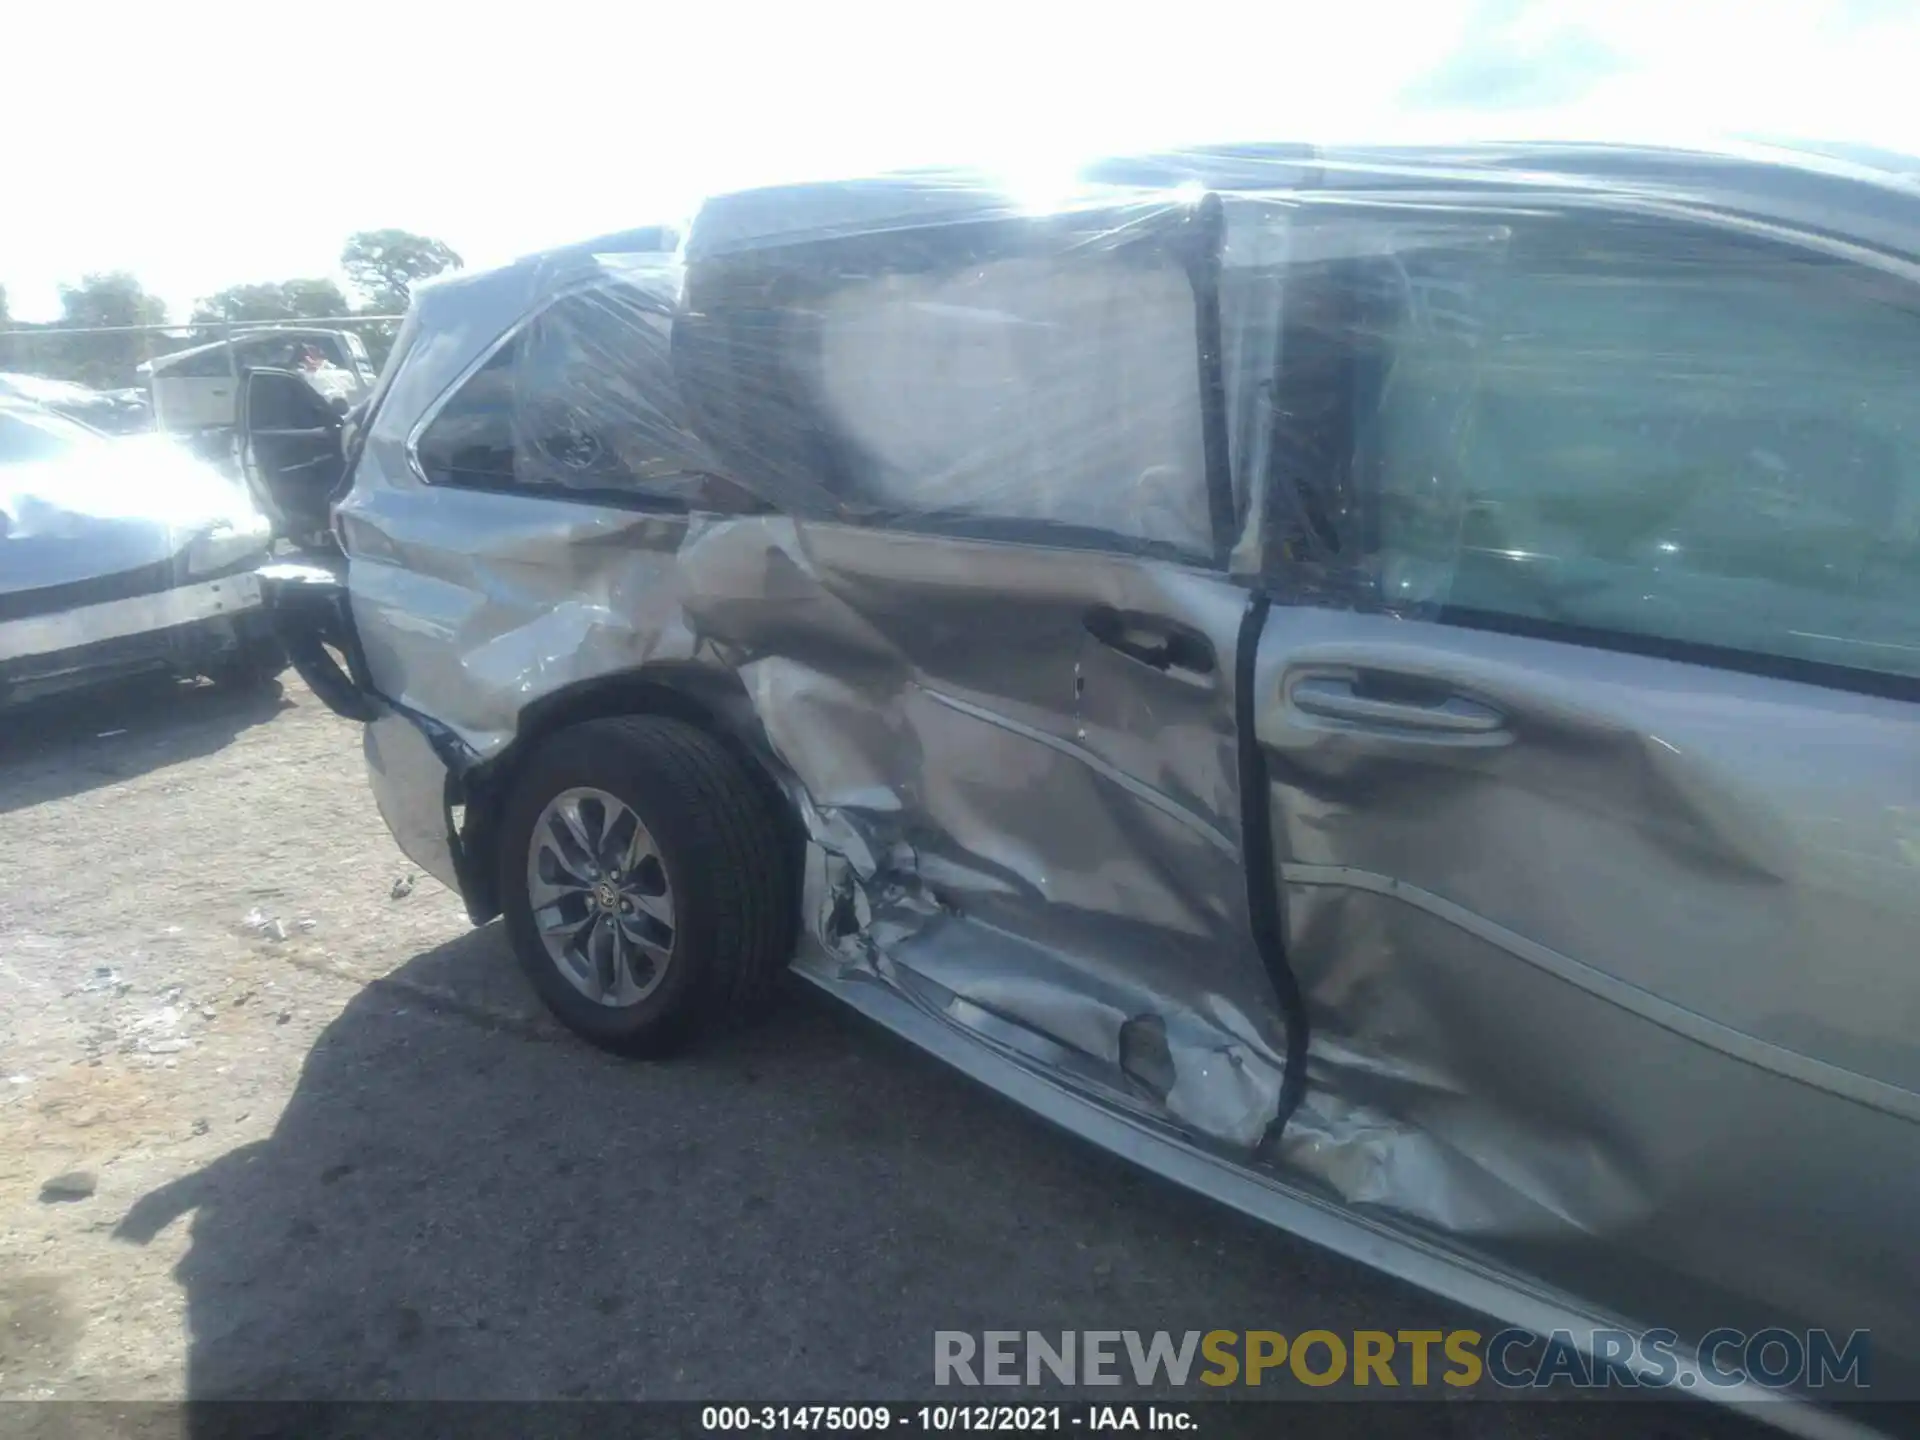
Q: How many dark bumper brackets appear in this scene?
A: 1